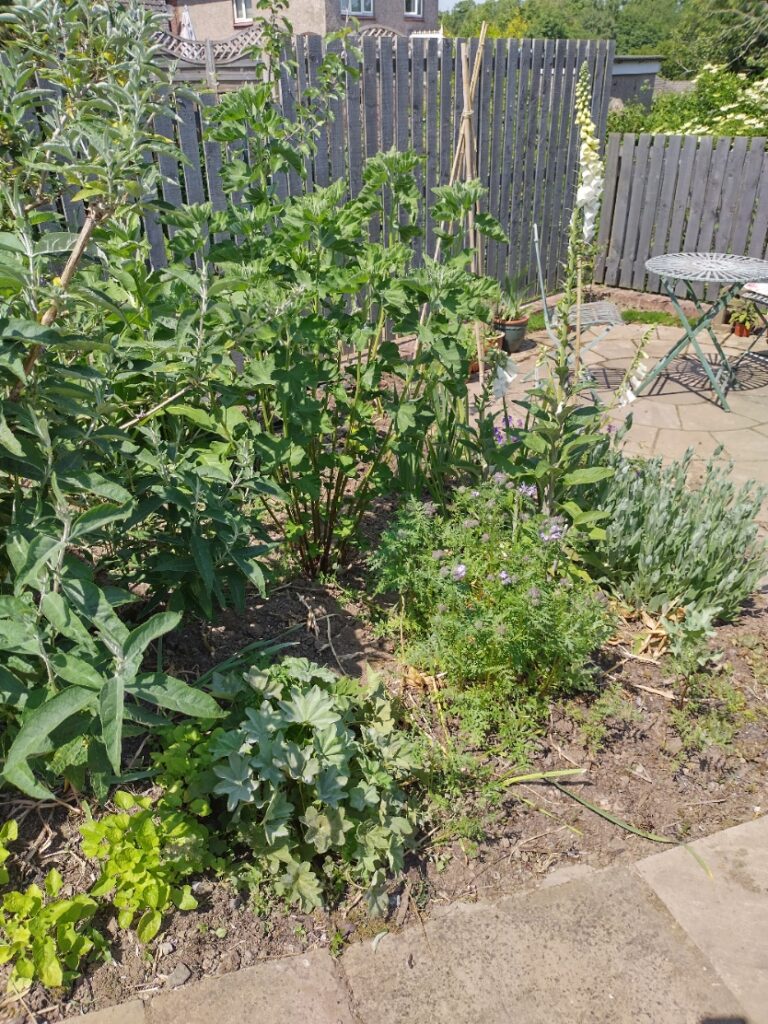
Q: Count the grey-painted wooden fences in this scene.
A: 2